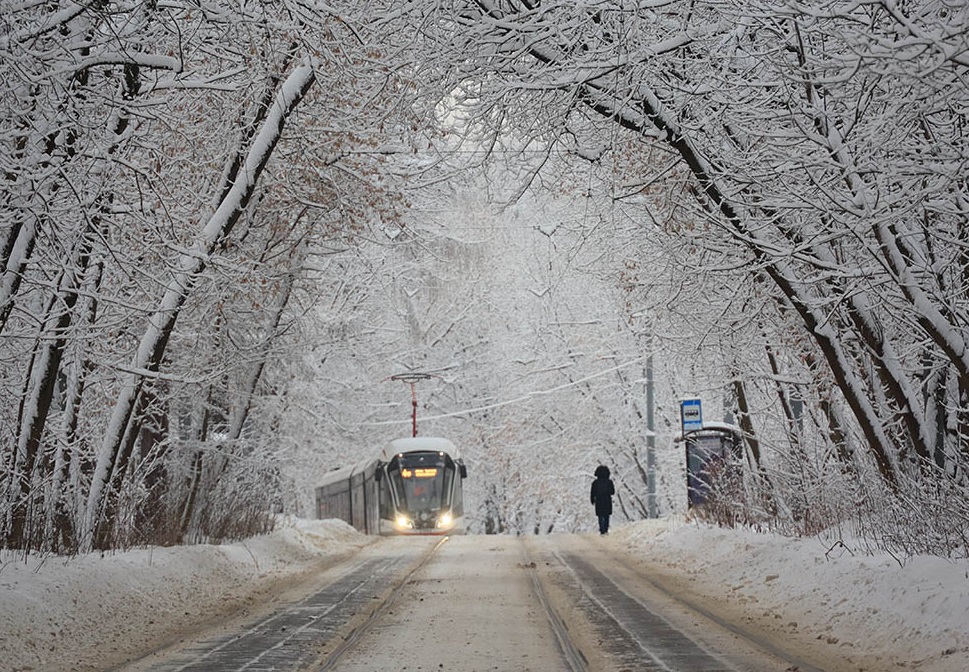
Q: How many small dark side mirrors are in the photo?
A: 2